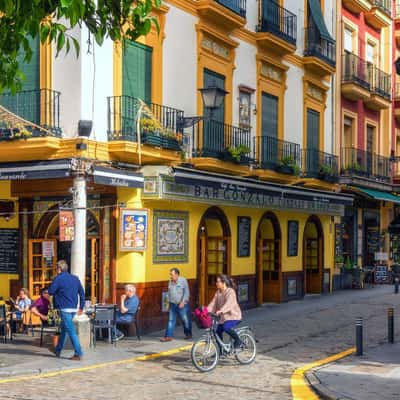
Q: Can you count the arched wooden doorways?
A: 4